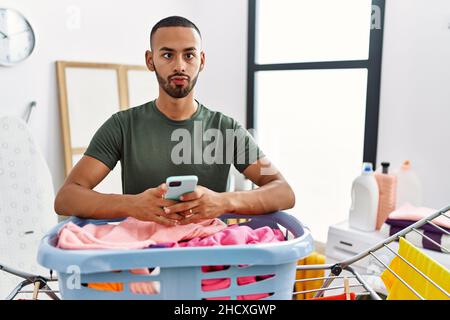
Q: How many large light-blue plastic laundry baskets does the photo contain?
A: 1